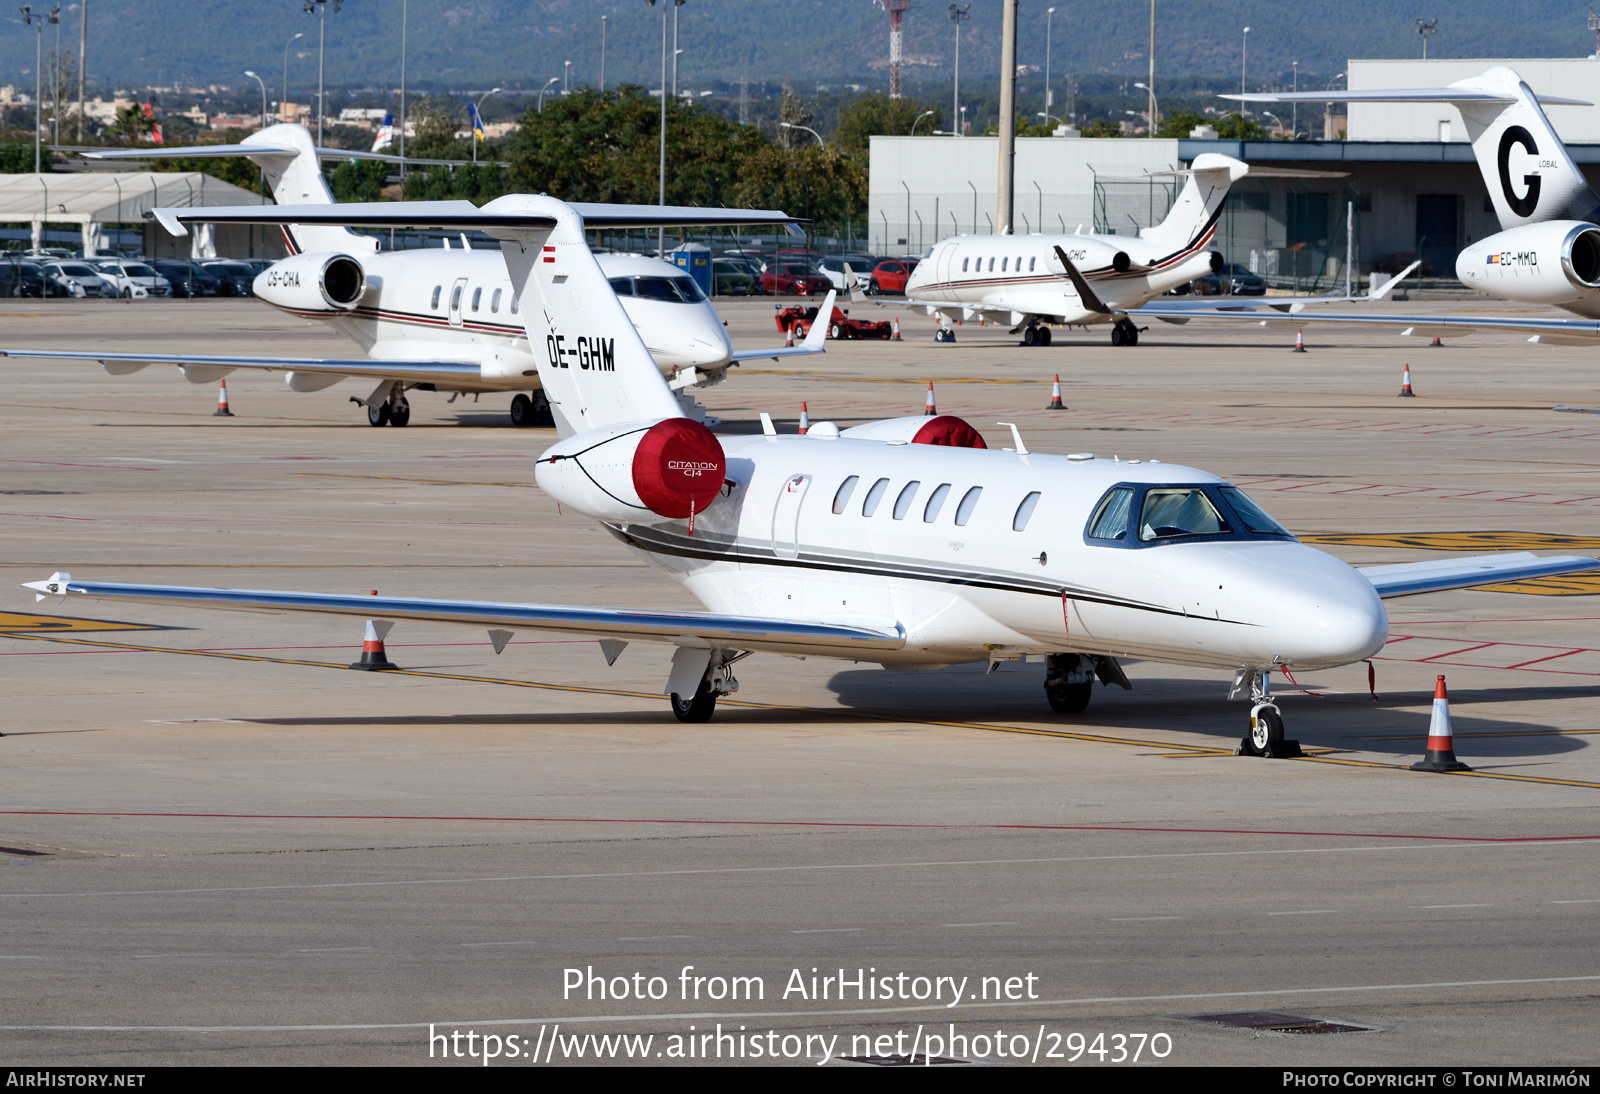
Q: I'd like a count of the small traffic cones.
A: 11